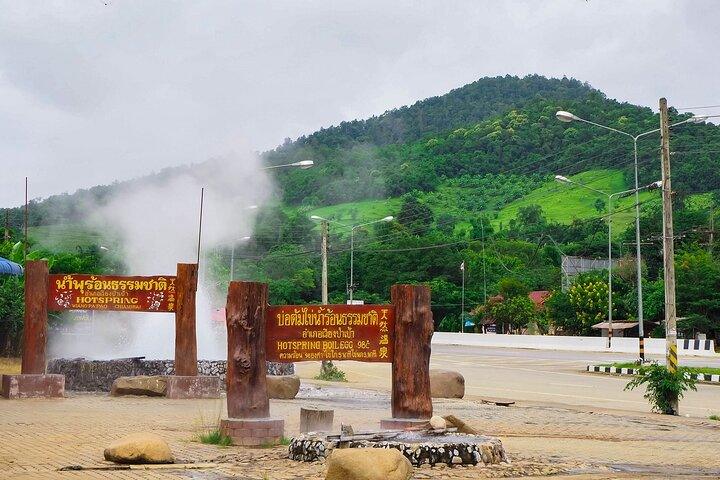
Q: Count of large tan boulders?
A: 5